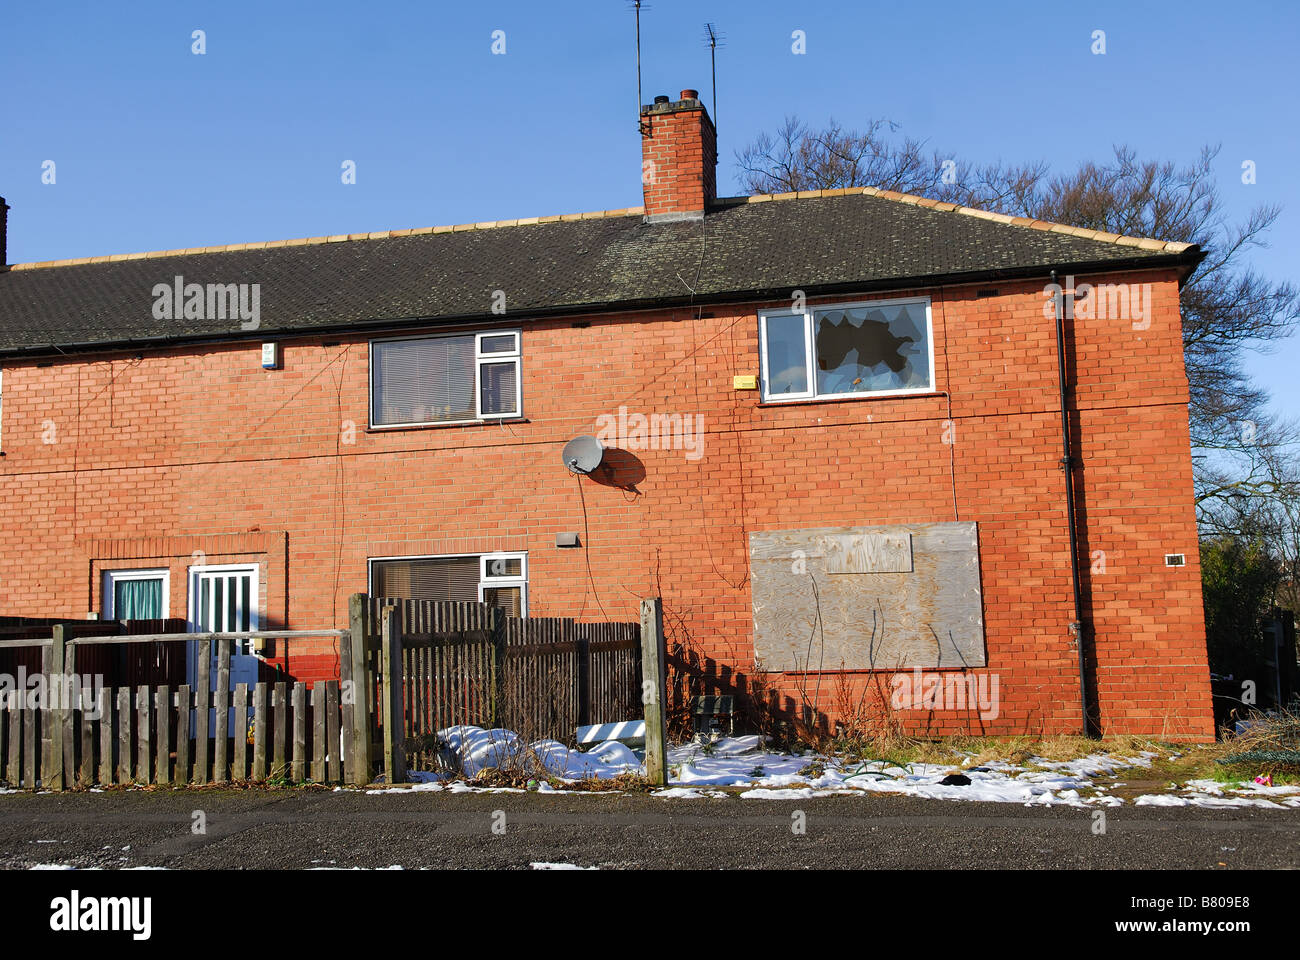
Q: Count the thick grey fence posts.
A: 4